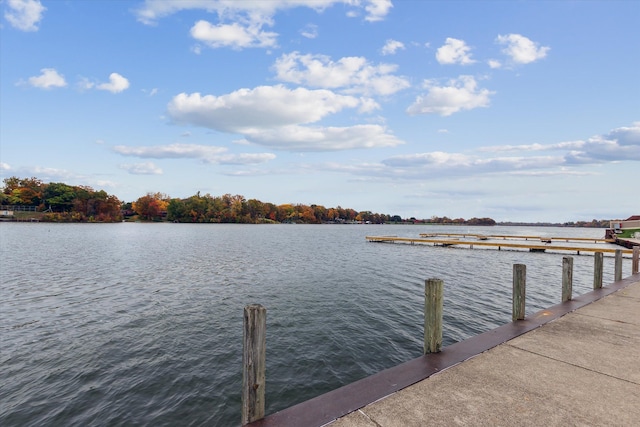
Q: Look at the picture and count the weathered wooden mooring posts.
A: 7